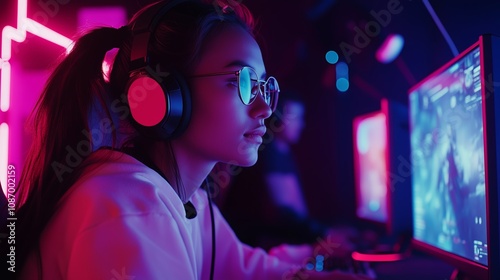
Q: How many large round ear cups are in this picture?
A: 1